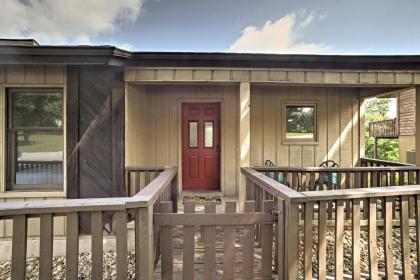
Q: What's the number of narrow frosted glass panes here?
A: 2